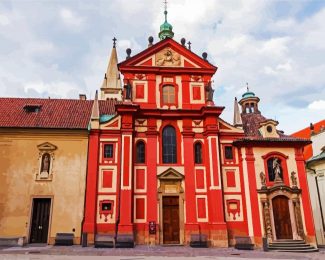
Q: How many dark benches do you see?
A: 5